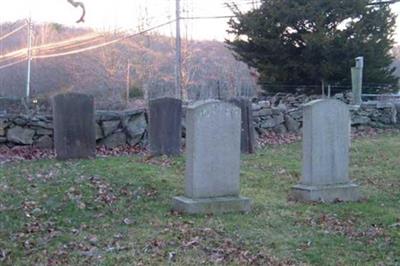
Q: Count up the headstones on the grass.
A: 5